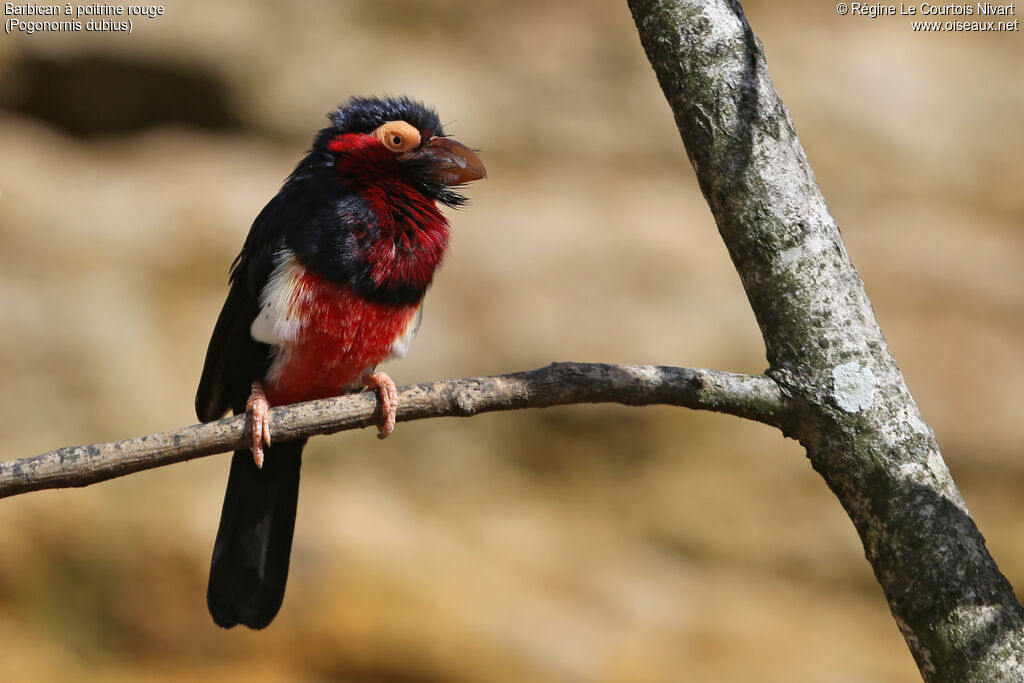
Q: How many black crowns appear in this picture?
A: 1